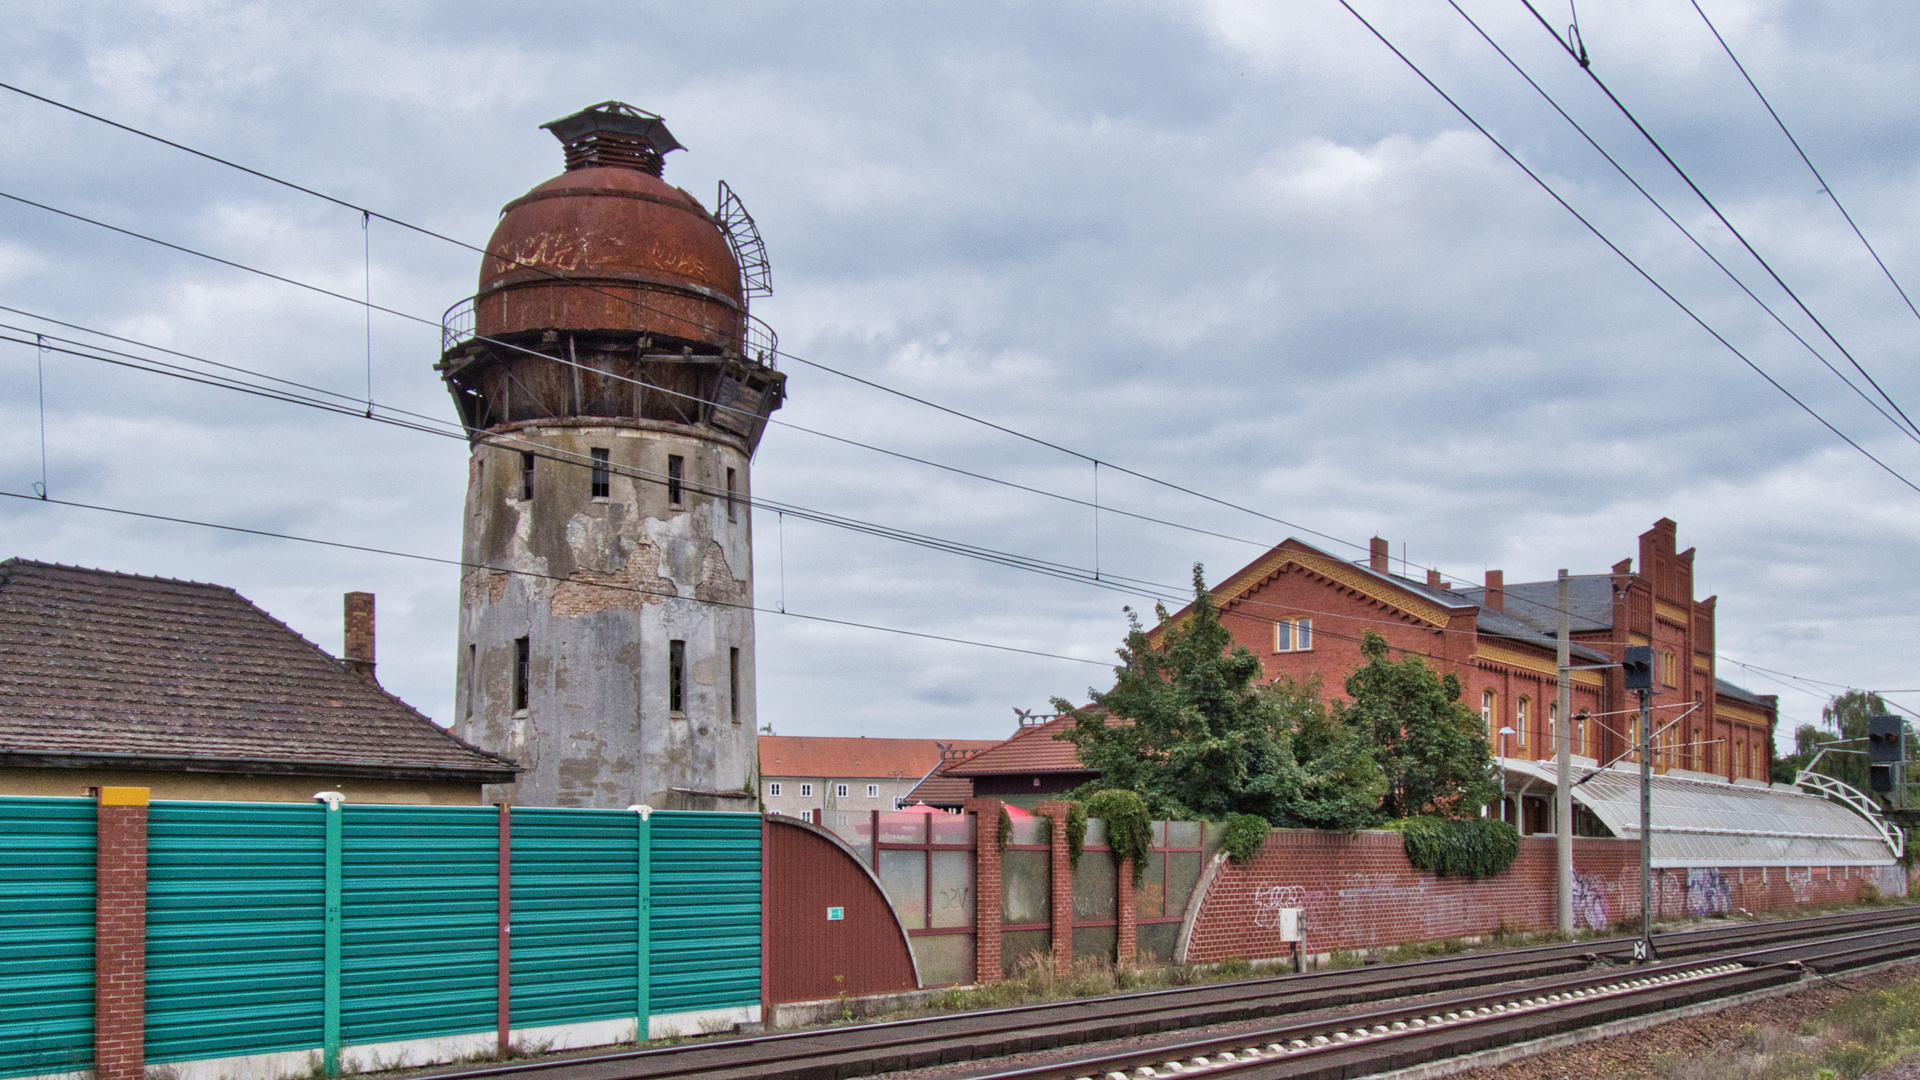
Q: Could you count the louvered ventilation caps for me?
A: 1